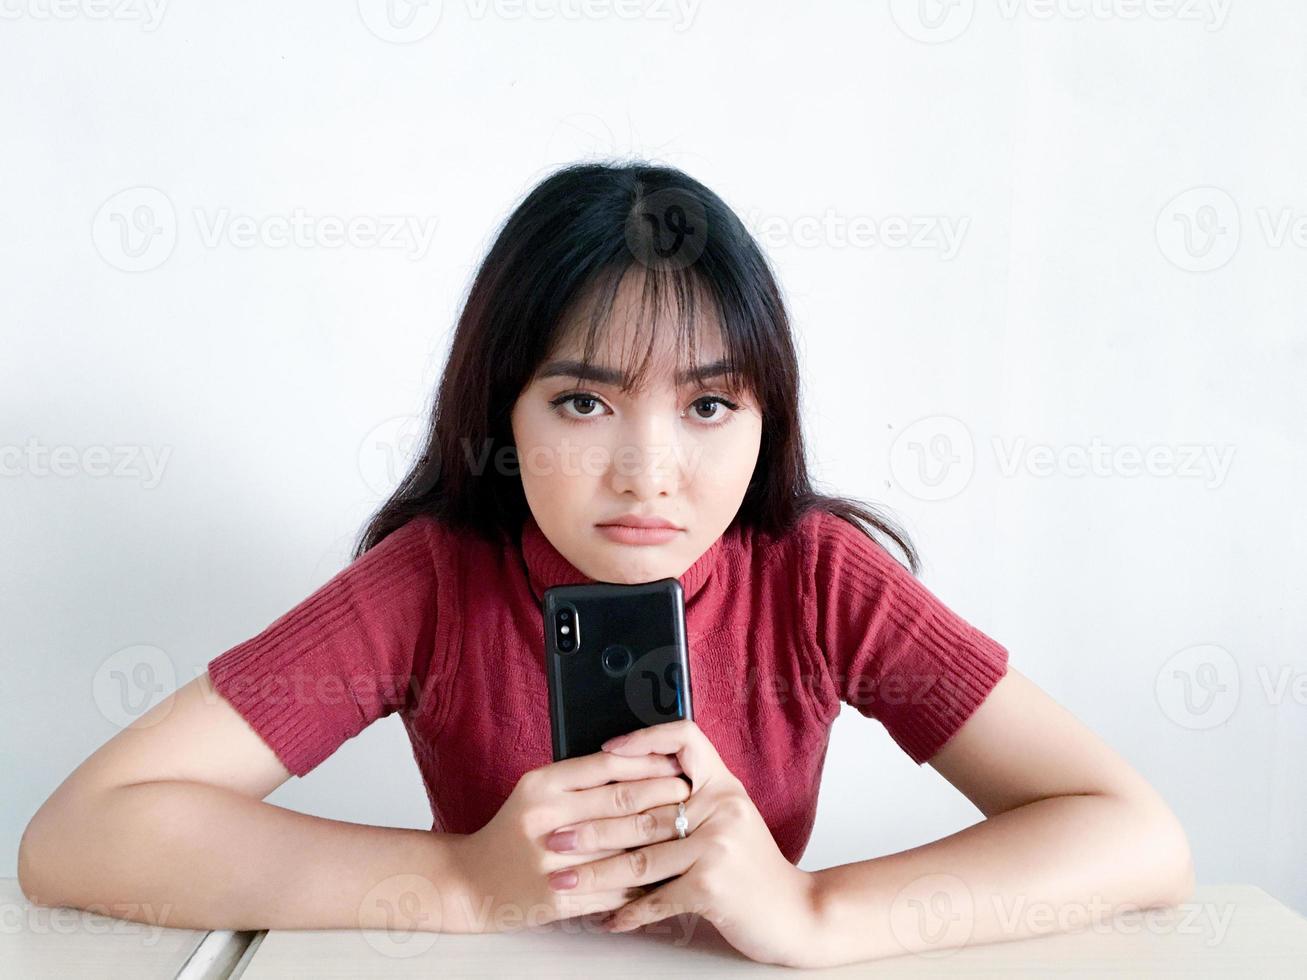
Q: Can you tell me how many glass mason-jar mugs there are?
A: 0